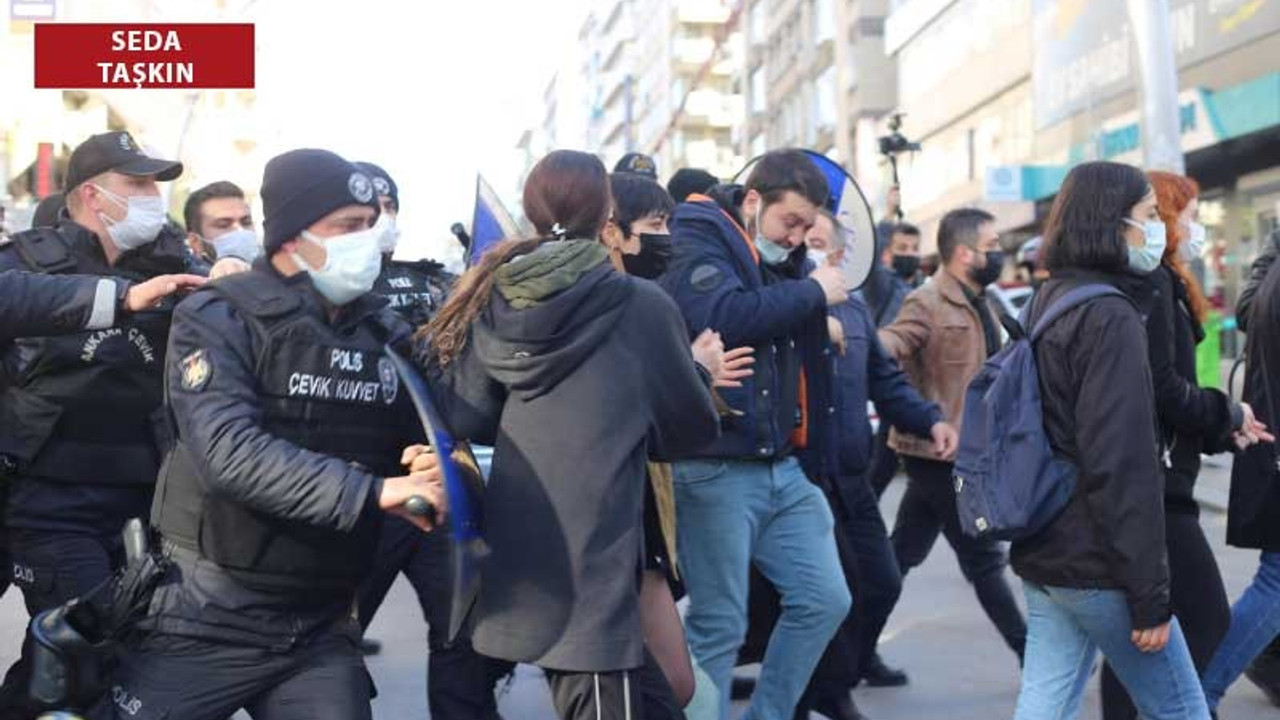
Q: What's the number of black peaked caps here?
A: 2